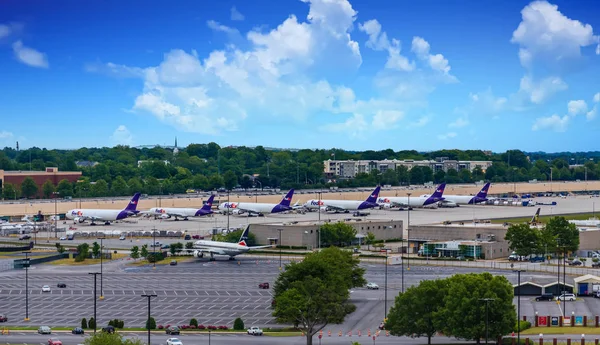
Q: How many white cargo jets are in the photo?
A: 6